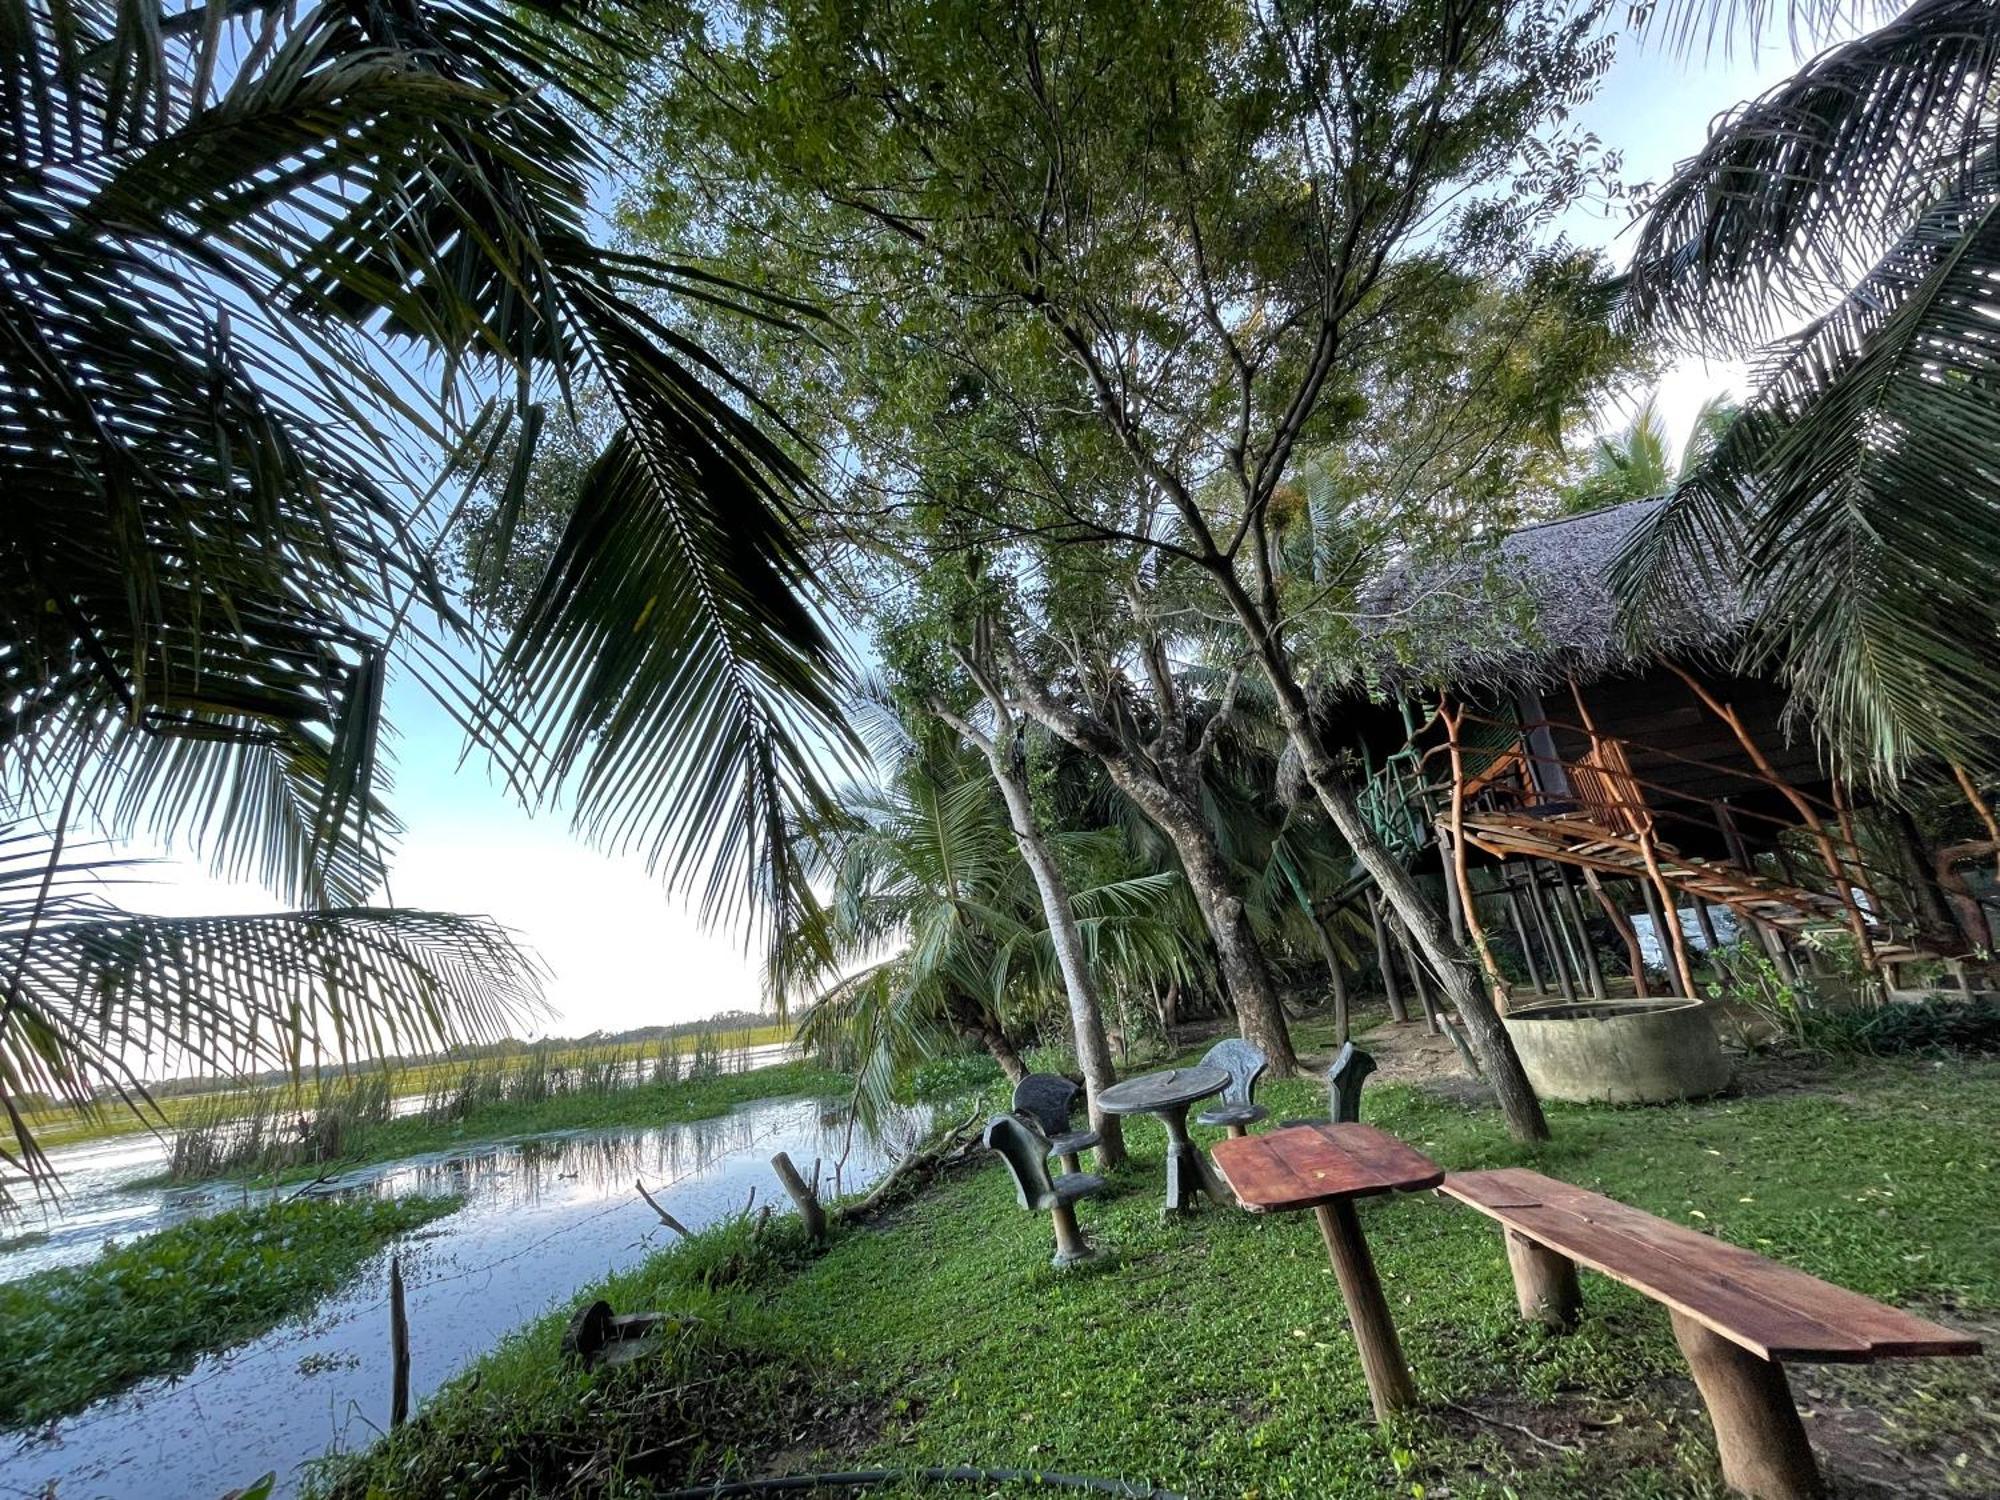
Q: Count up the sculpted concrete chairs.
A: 4